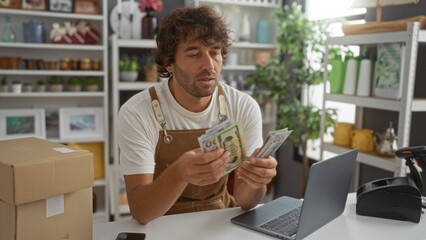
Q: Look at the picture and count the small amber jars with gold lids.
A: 4